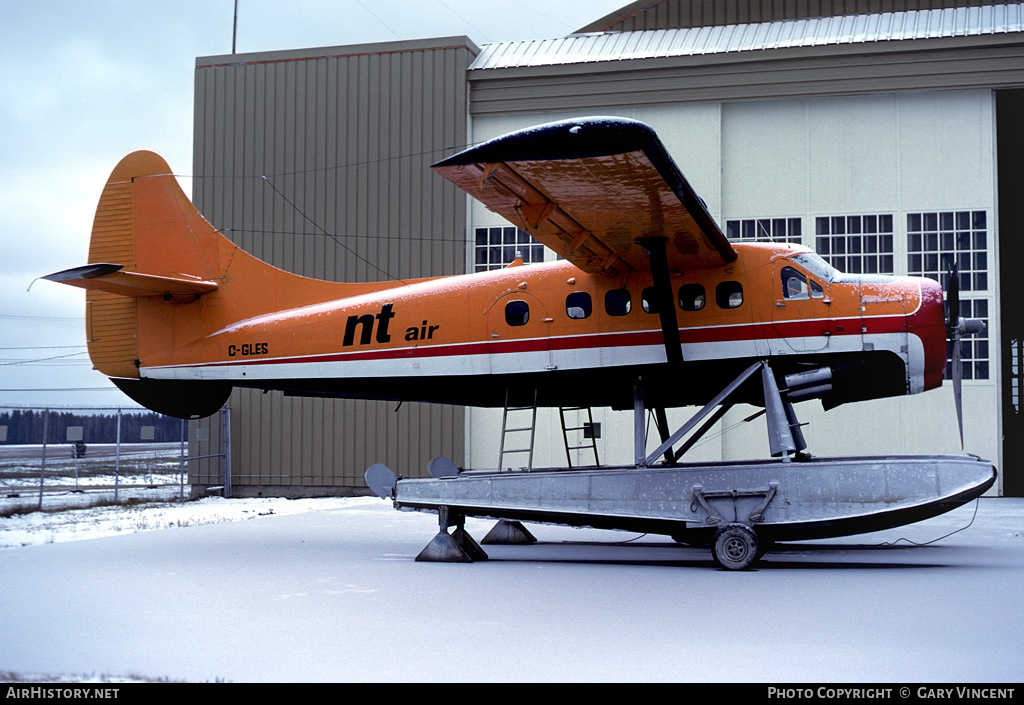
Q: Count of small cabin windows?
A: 6